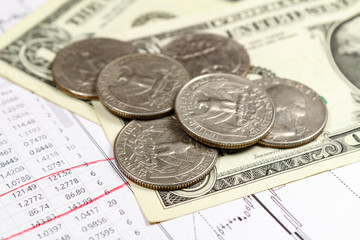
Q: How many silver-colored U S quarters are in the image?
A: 6